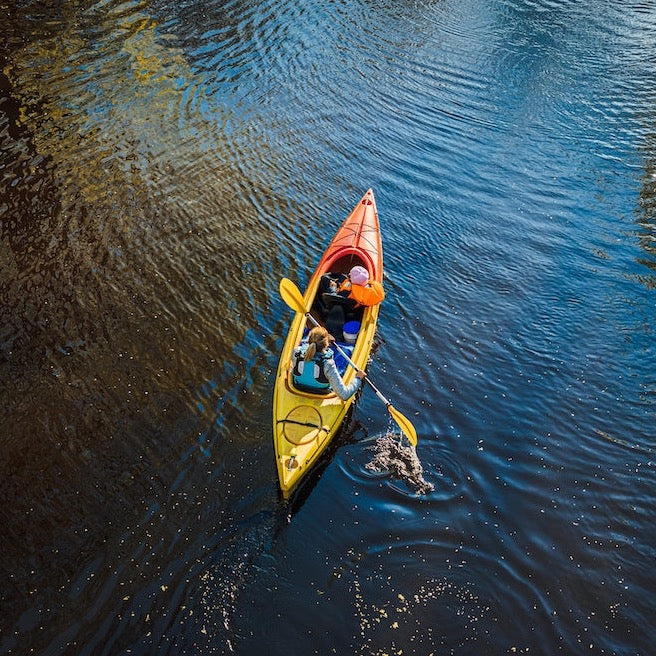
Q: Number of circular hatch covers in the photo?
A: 1